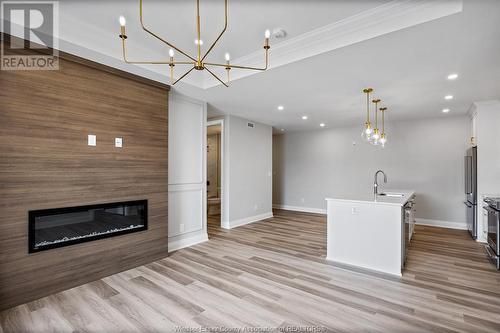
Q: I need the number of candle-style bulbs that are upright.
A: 4